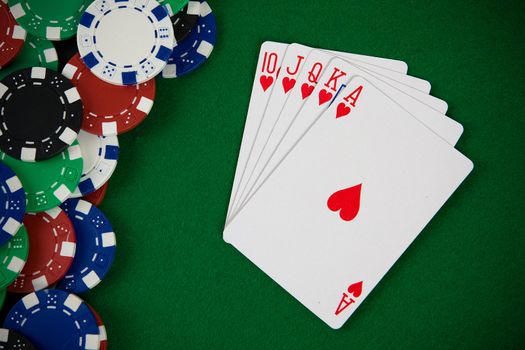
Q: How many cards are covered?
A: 4